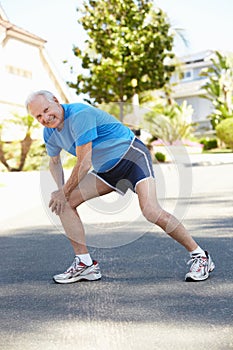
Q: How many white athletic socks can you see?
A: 2